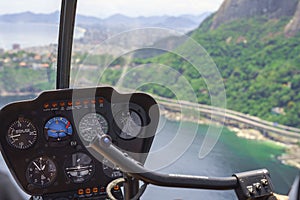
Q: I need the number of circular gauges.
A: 7